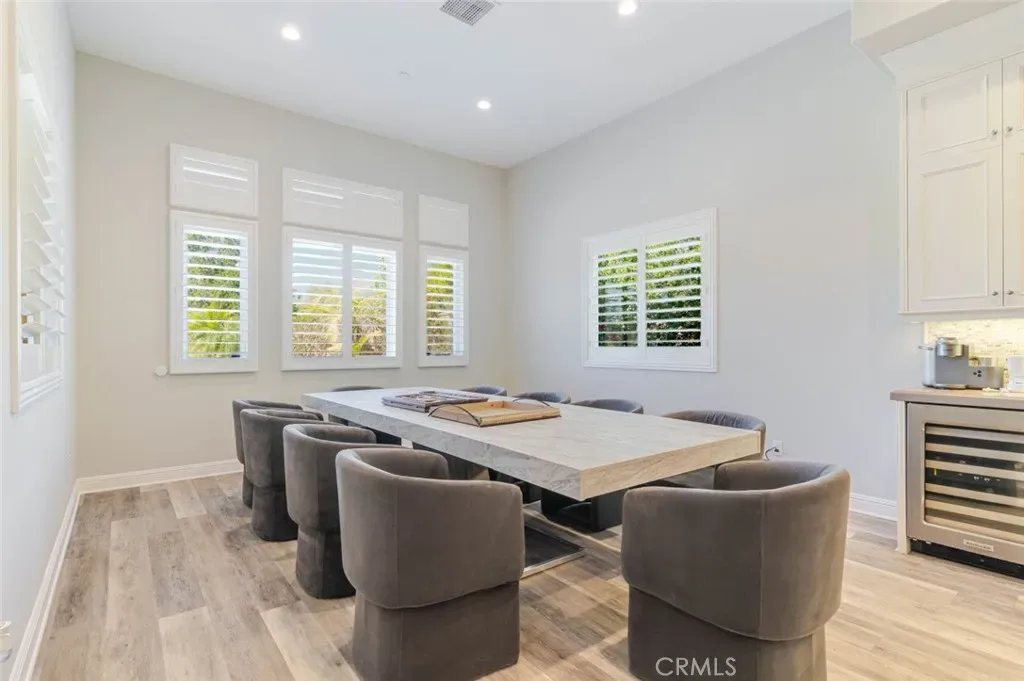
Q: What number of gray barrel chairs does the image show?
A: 10